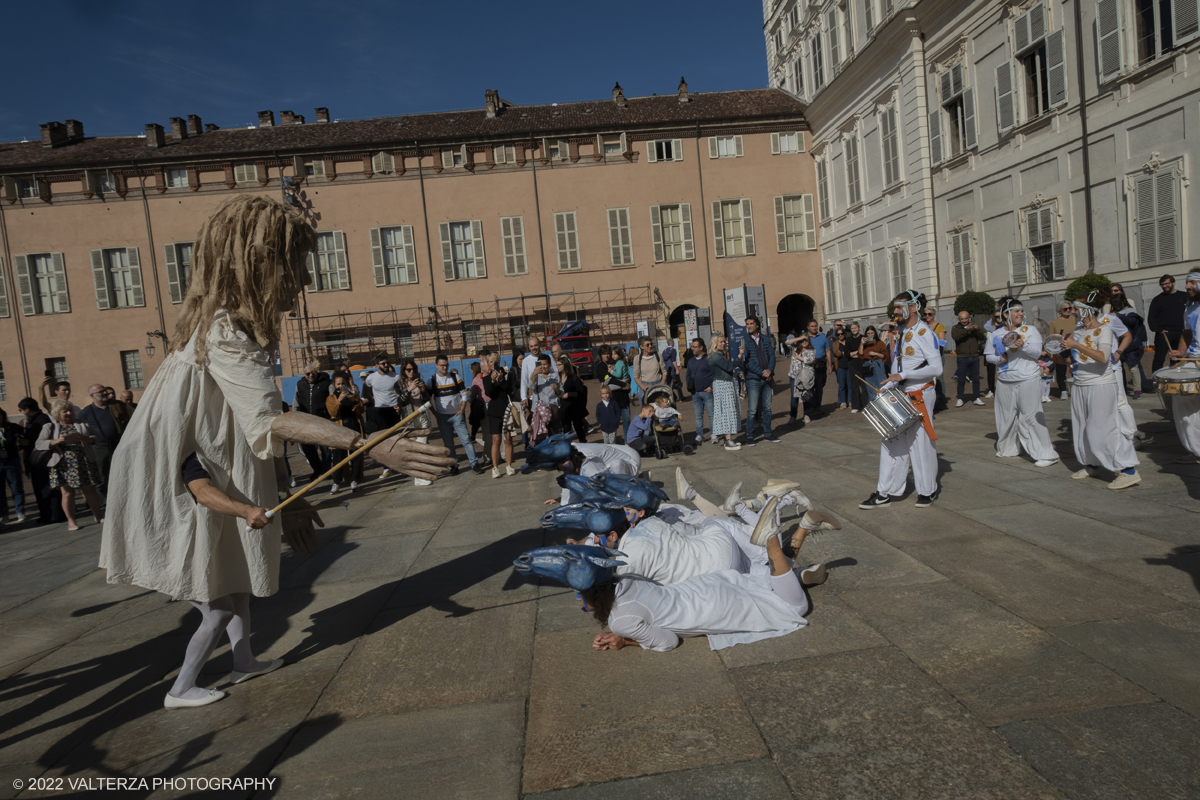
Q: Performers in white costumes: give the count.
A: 11